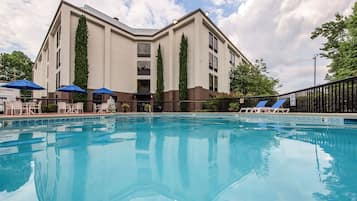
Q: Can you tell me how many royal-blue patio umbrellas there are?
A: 3